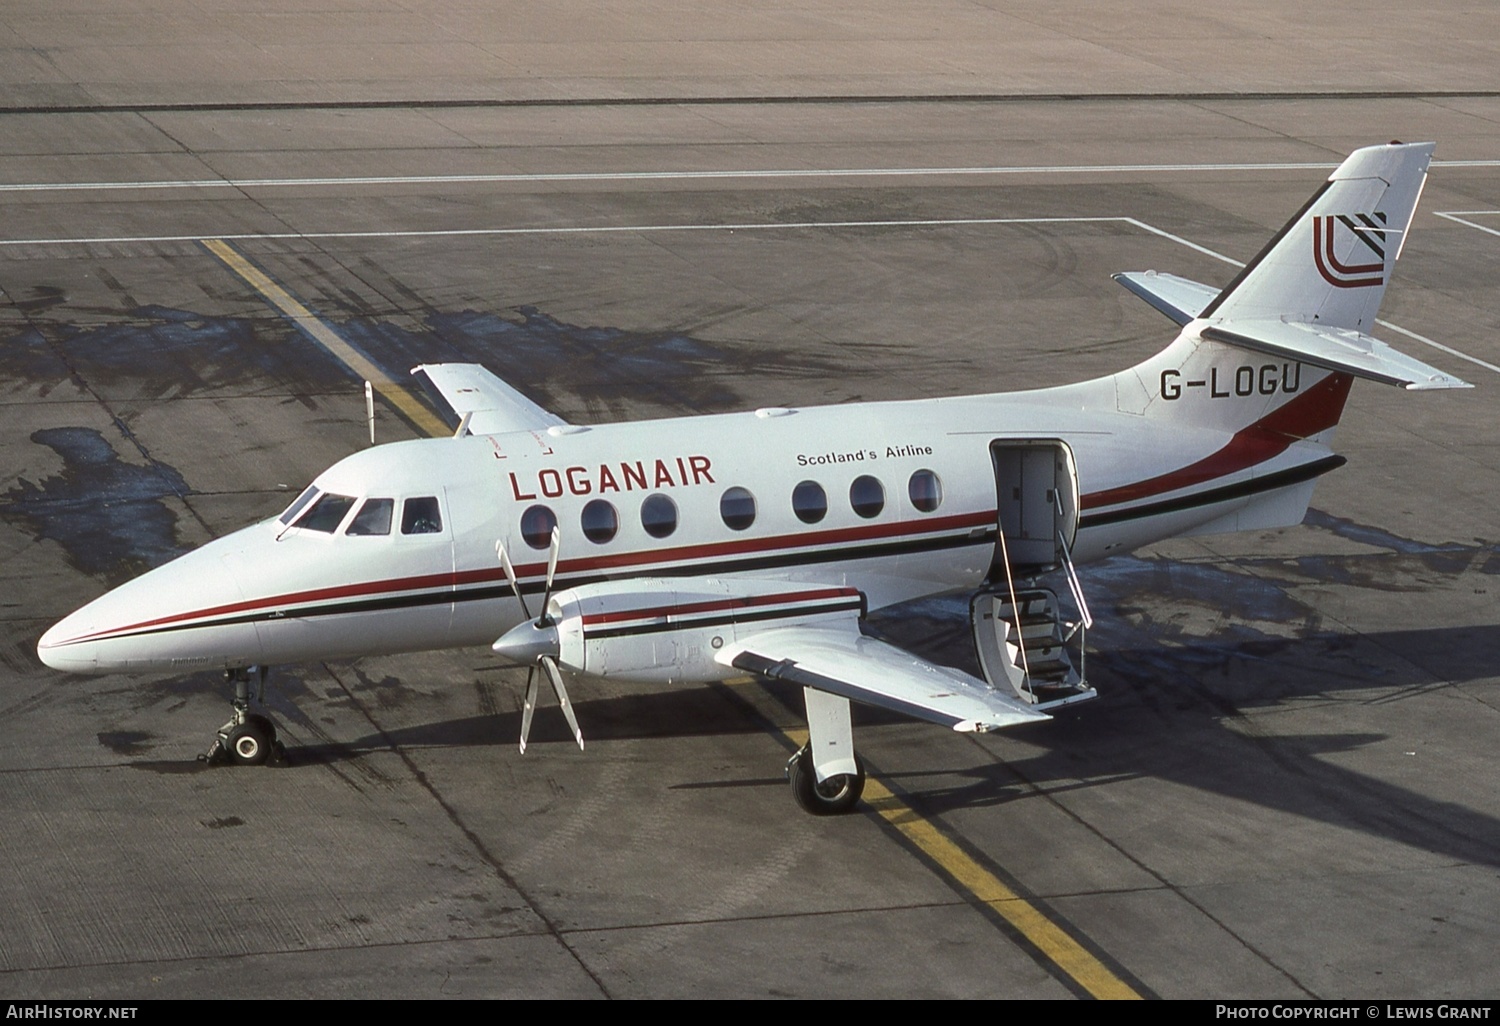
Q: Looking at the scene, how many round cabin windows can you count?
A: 7